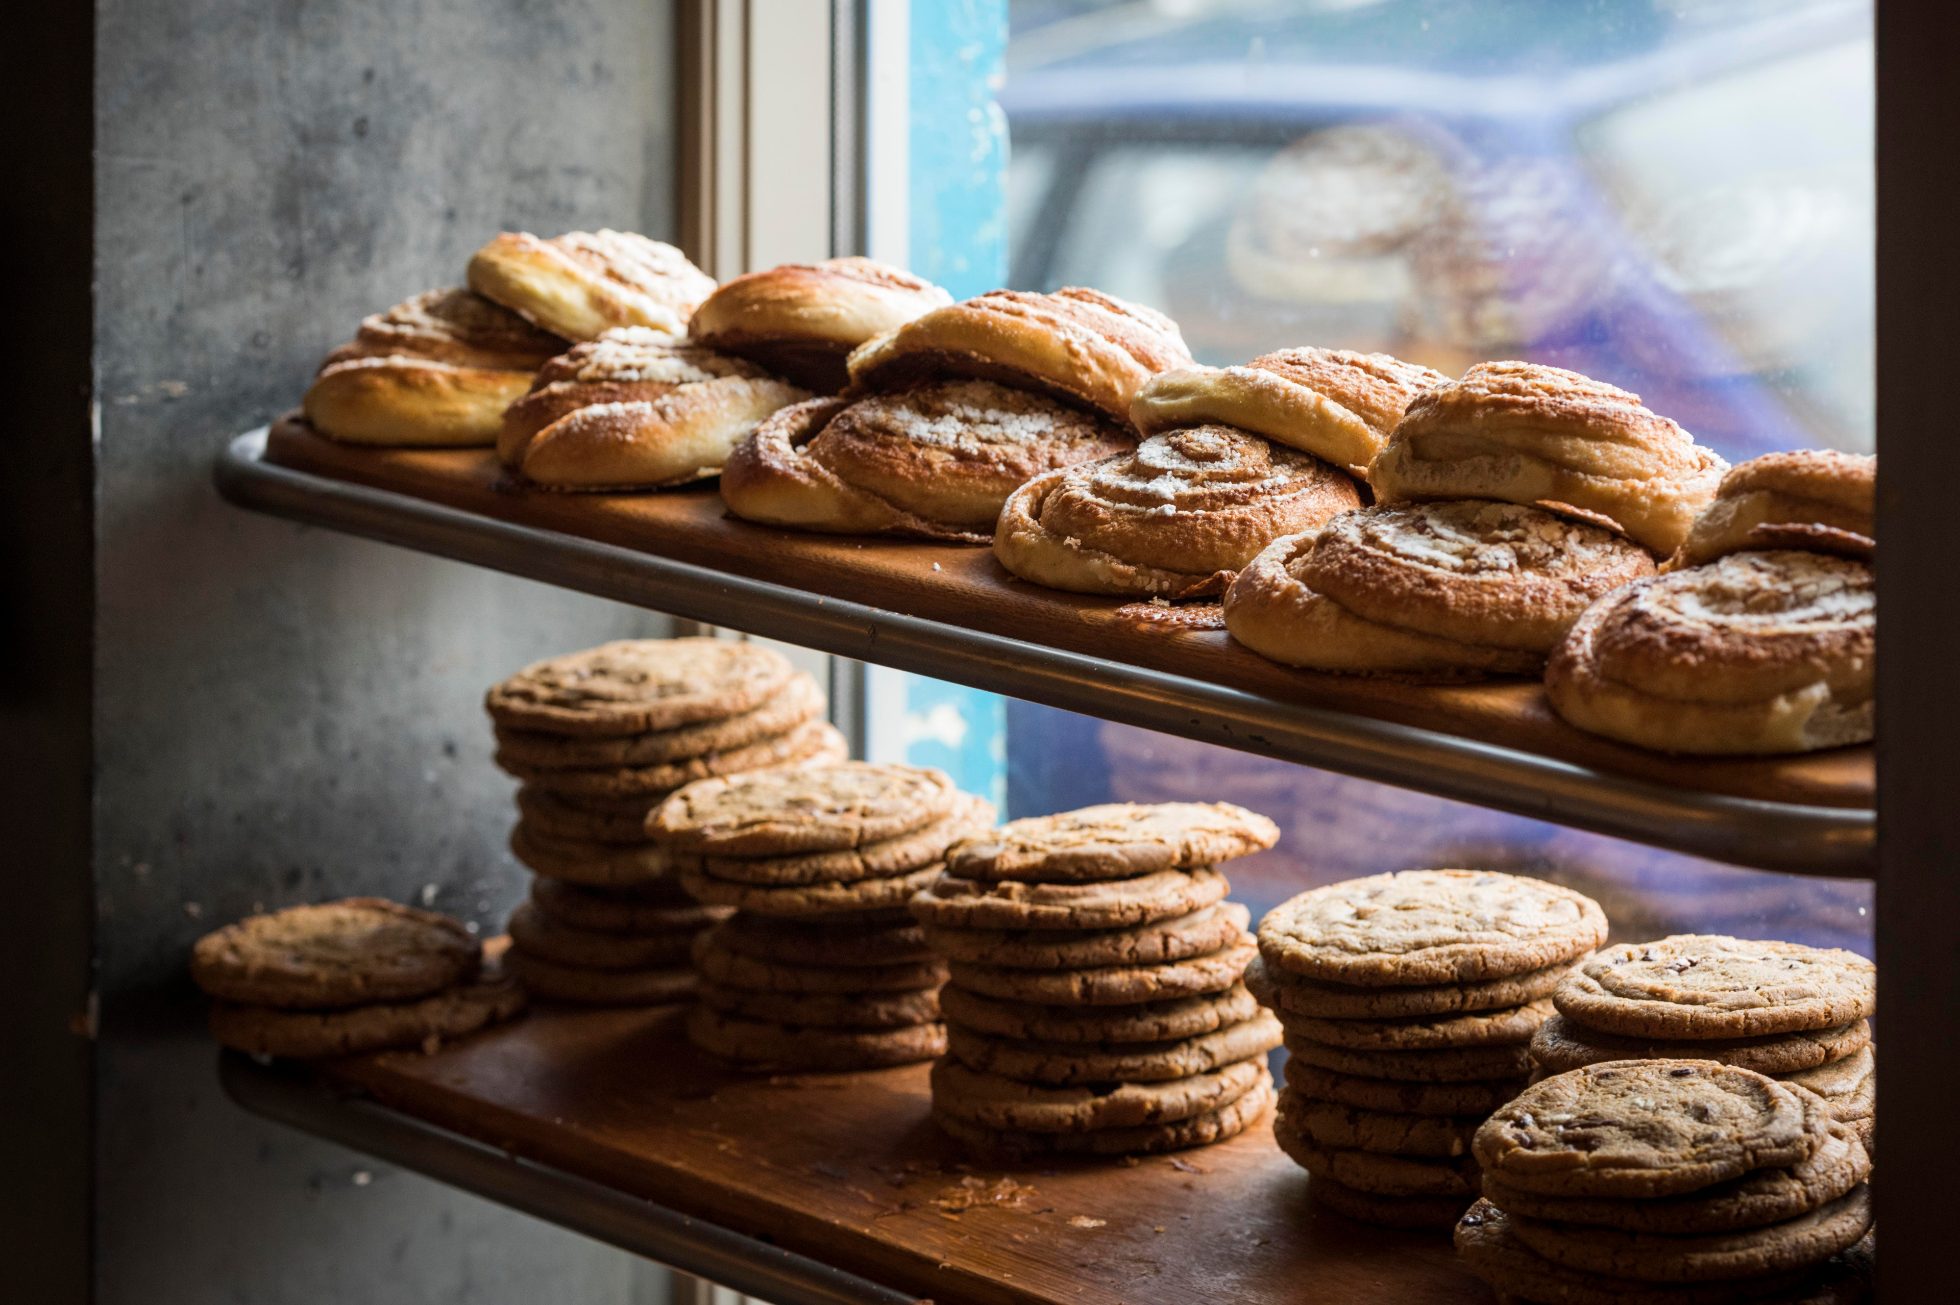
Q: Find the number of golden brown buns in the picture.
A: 12